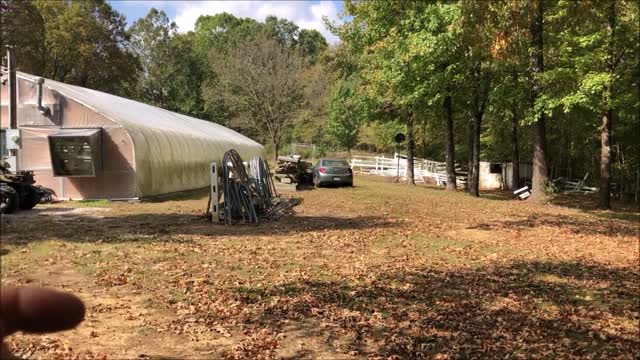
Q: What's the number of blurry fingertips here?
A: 1